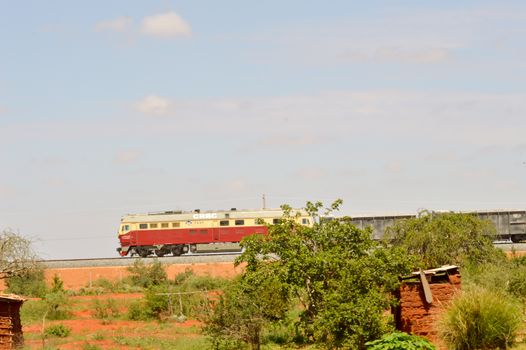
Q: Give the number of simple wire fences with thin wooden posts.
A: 1